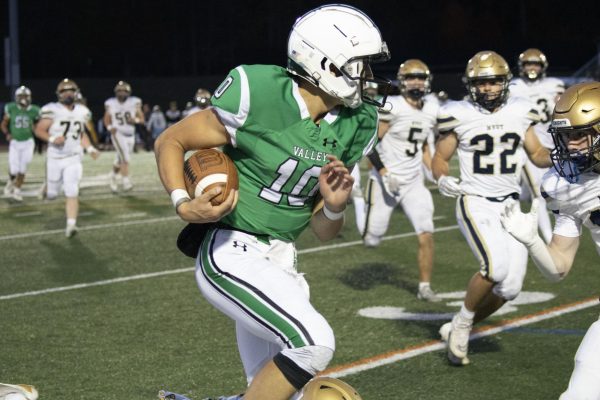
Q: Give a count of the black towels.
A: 1